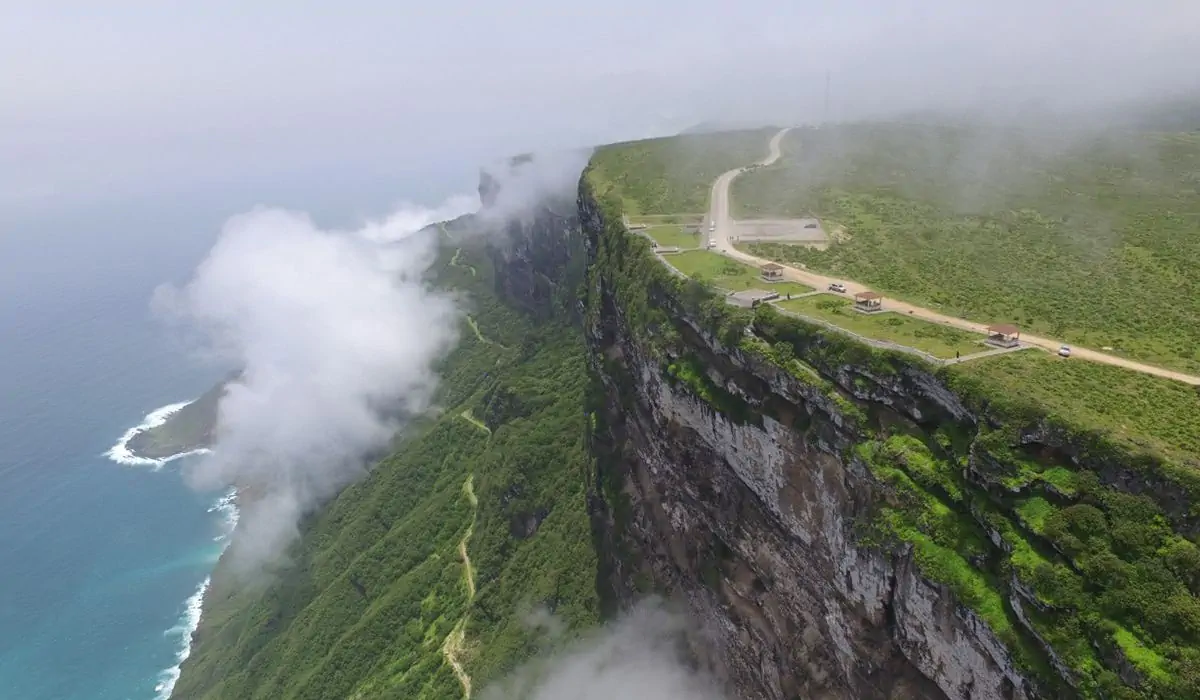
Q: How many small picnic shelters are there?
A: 3